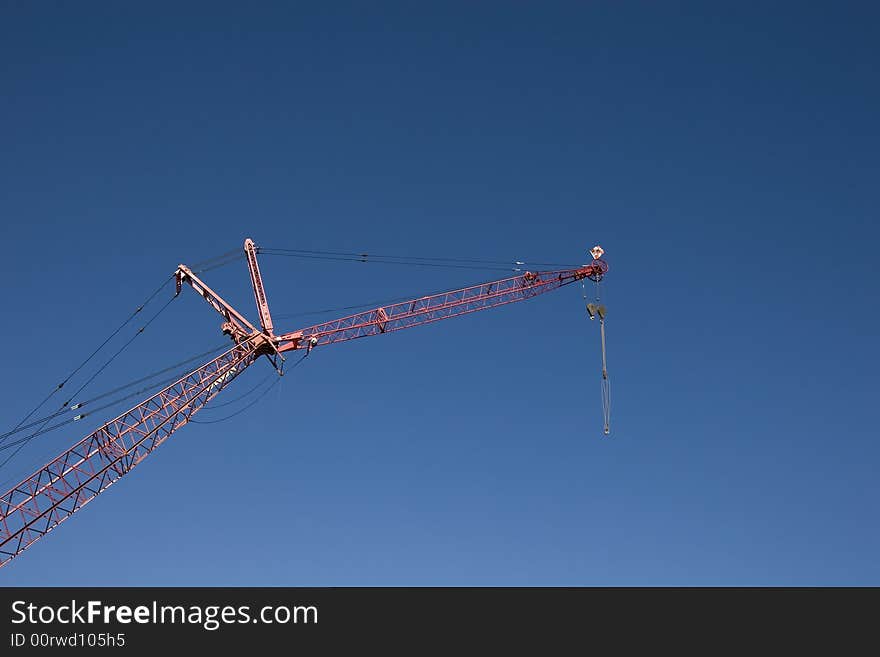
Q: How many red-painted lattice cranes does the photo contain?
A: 1